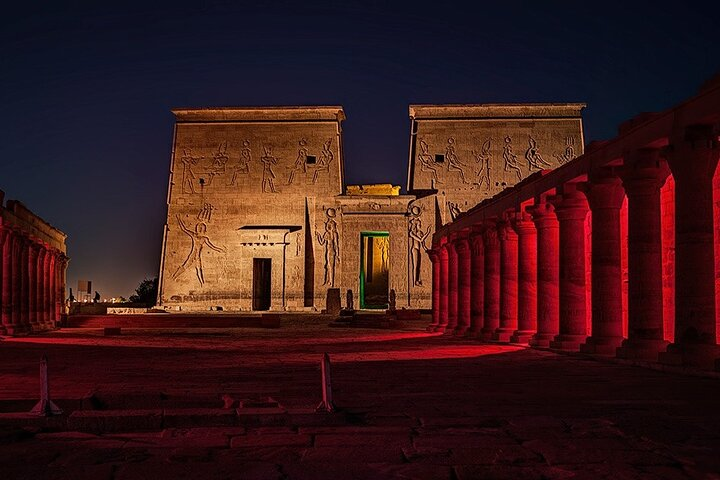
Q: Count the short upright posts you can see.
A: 2